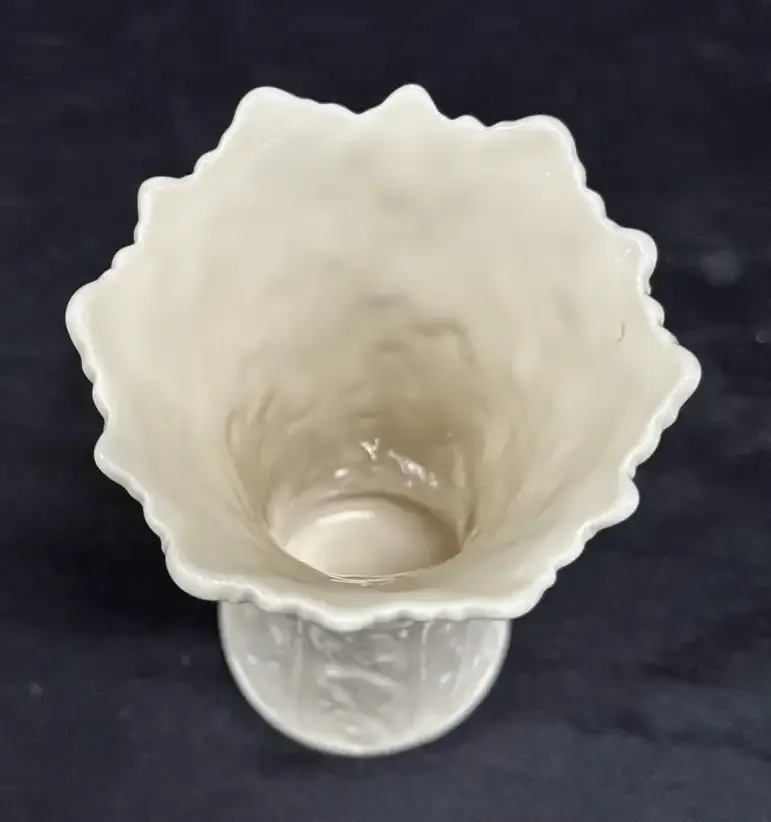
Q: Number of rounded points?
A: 12